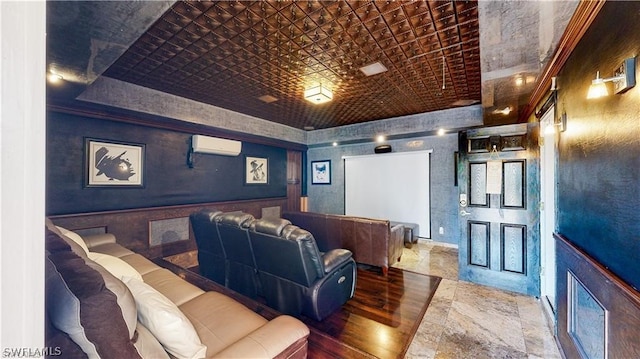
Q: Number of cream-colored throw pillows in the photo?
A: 3